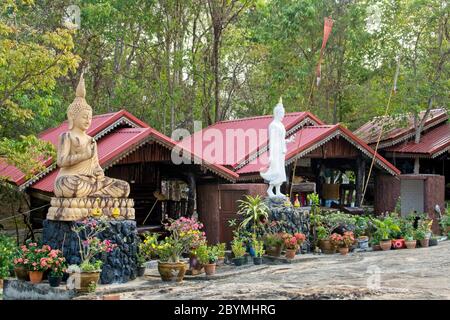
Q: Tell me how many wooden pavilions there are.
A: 3